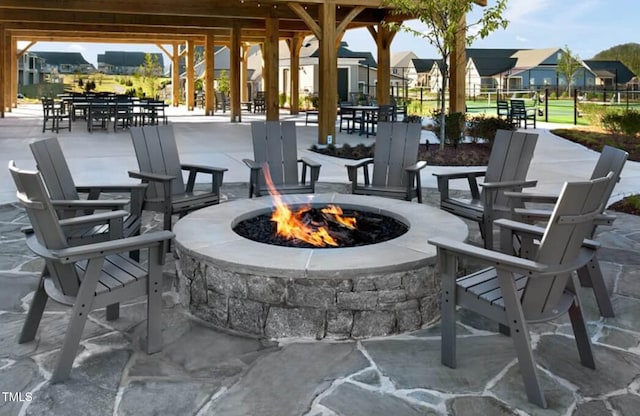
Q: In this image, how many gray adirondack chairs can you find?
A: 8